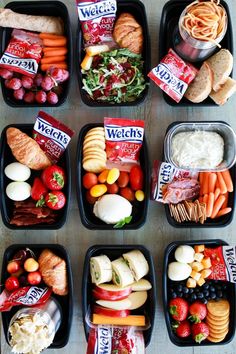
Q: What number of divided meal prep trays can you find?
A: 9